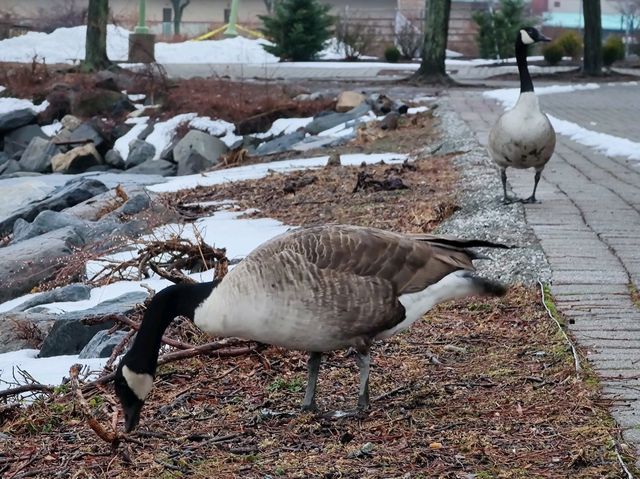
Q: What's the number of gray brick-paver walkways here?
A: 1